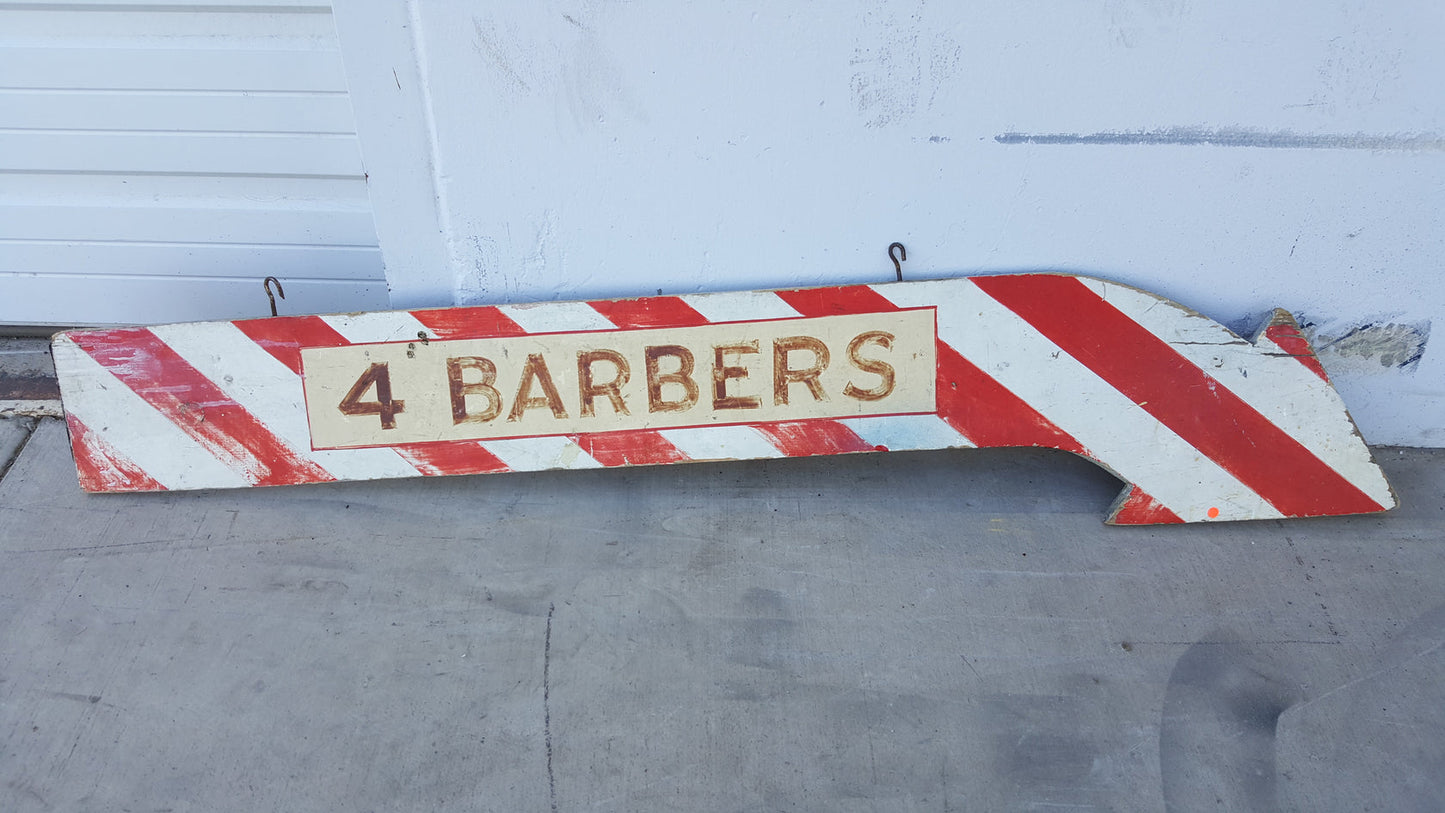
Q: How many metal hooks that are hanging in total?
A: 2